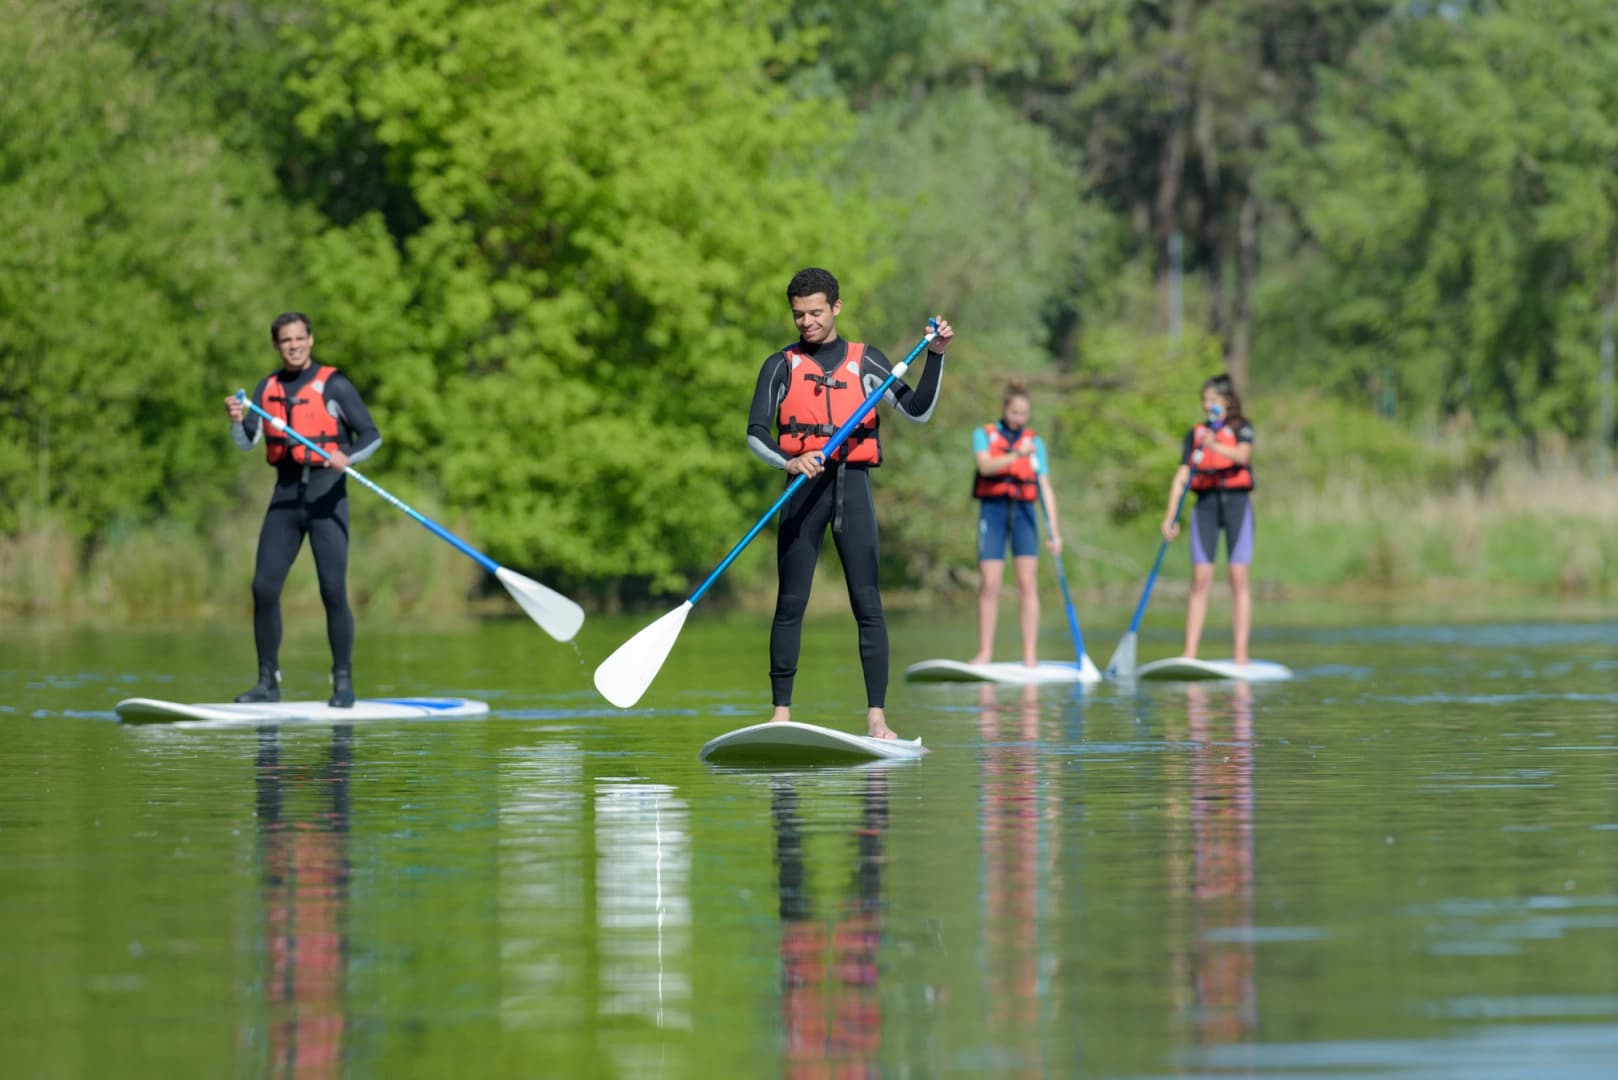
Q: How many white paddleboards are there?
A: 4